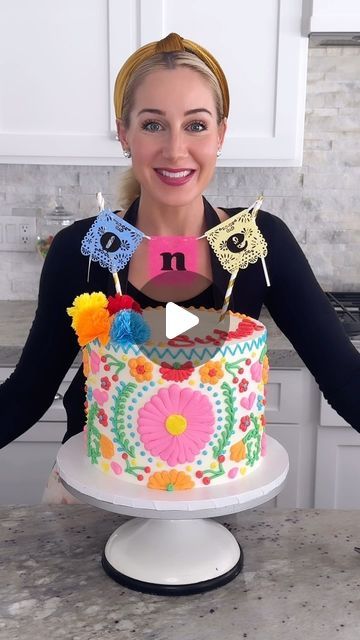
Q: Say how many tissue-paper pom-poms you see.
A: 4